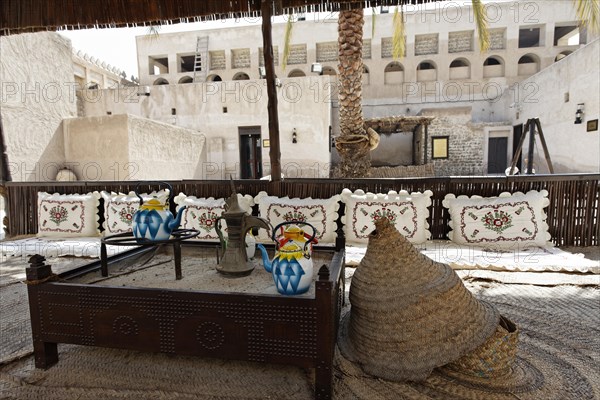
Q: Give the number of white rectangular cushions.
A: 6